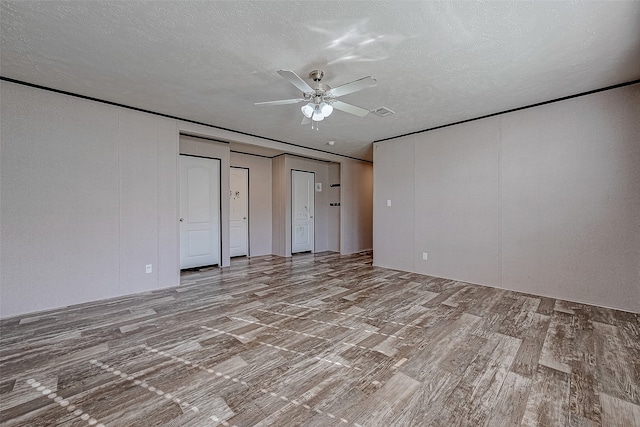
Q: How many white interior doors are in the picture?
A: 3